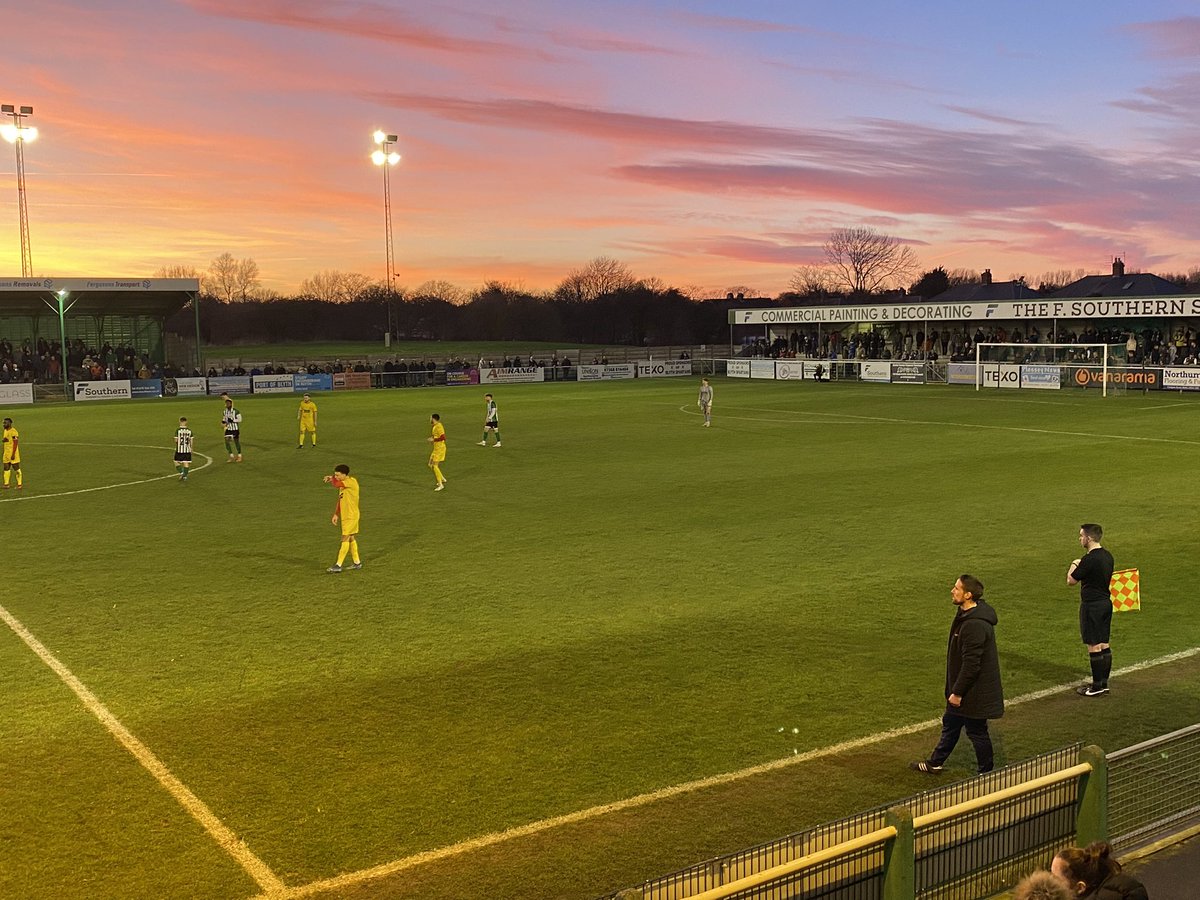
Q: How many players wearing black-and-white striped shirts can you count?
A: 3